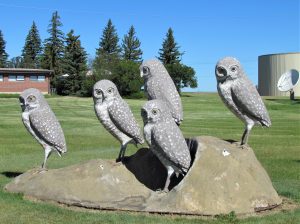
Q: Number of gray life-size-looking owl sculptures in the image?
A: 5